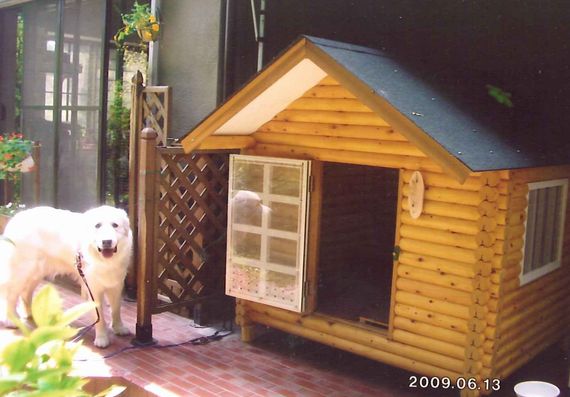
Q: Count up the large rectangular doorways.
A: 1